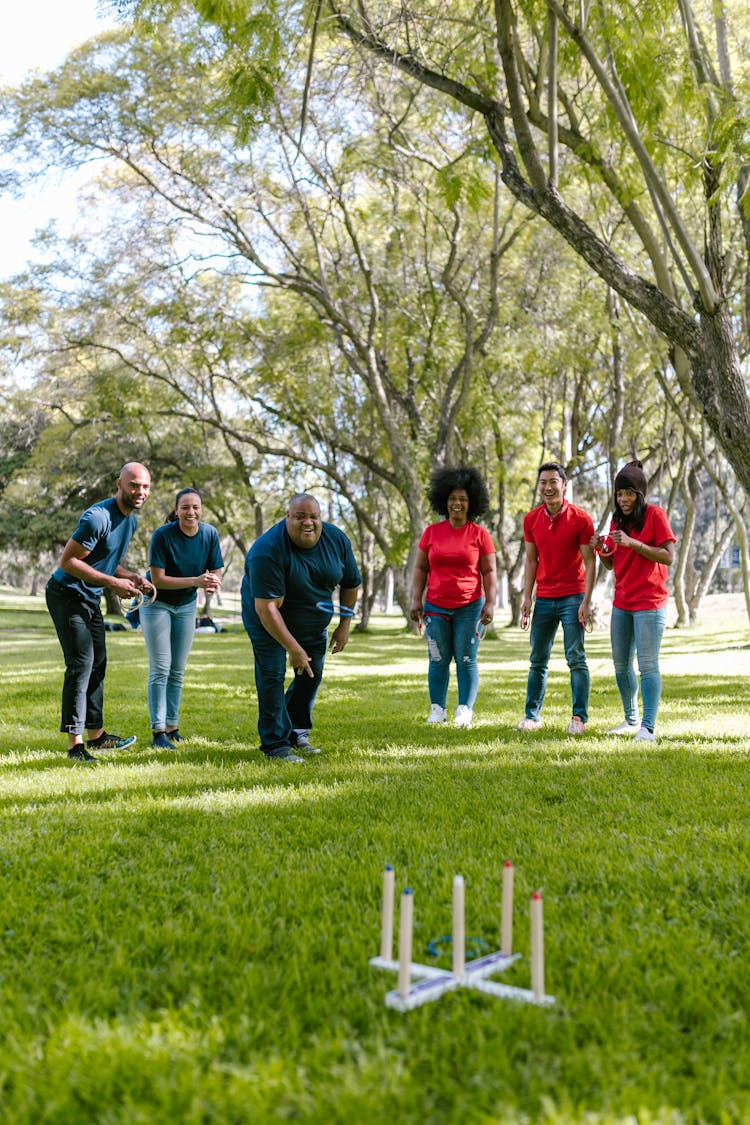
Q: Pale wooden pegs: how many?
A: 5